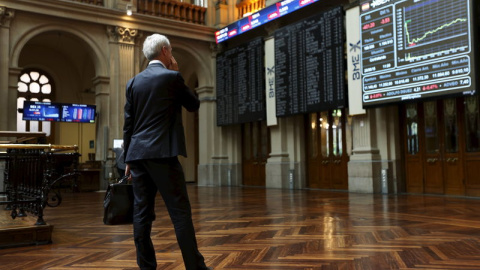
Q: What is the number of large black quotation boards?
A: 2